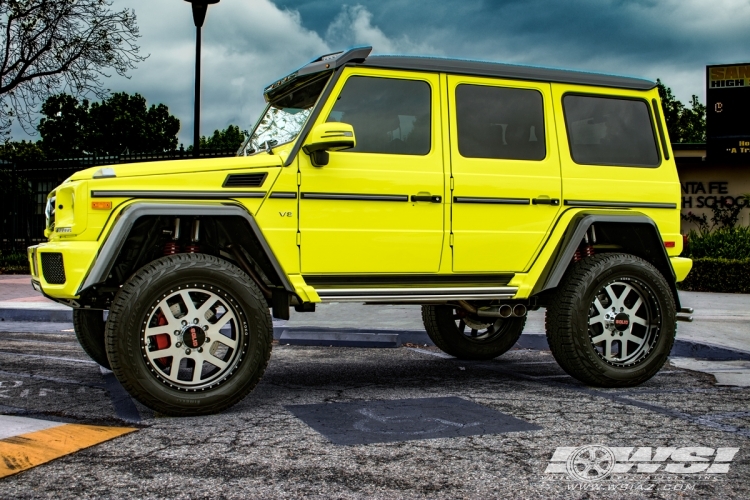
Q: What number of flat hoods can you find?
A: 1